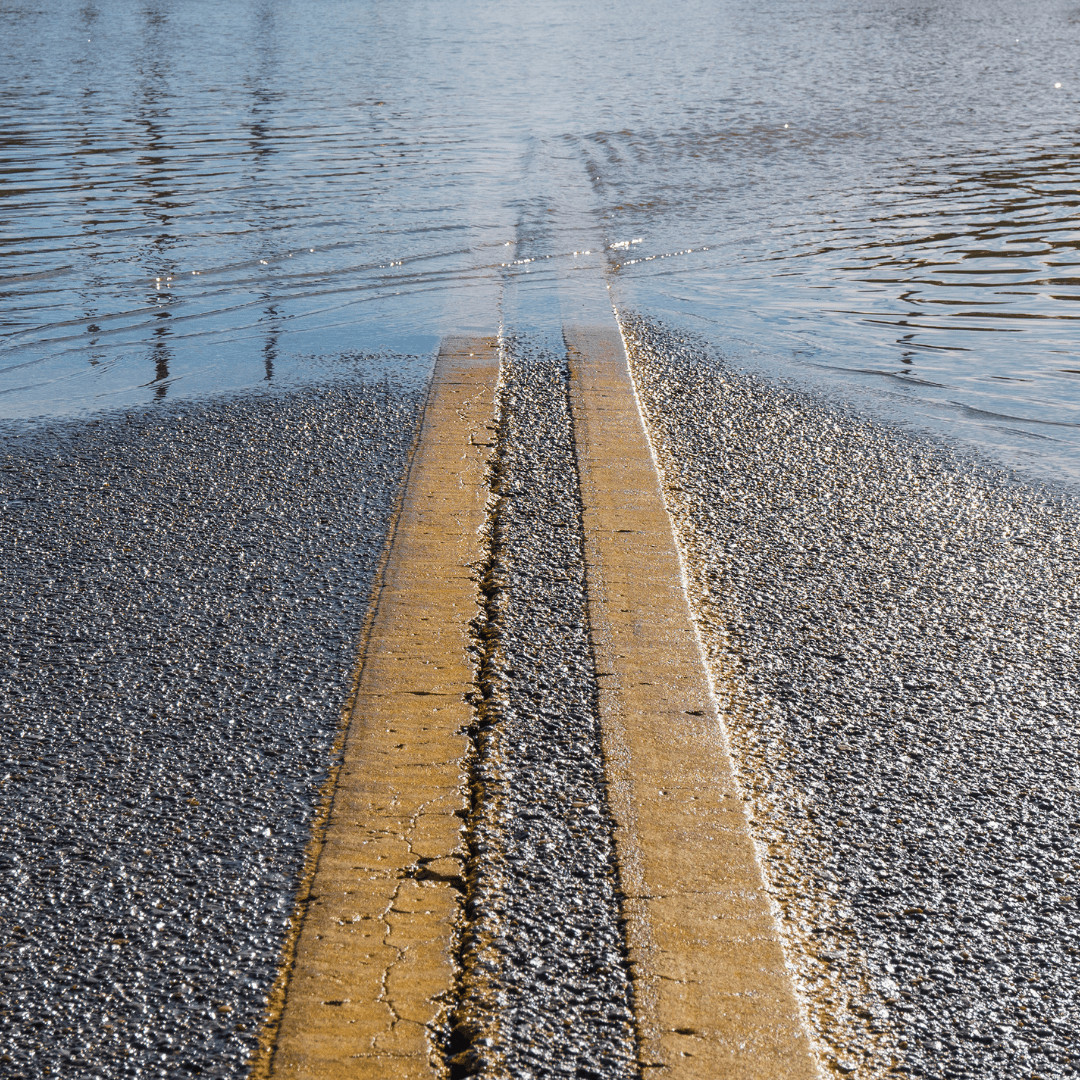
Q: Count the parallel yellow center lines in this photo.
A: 2